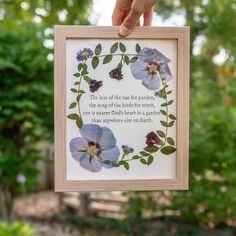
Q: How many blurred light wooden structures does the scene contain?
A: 1